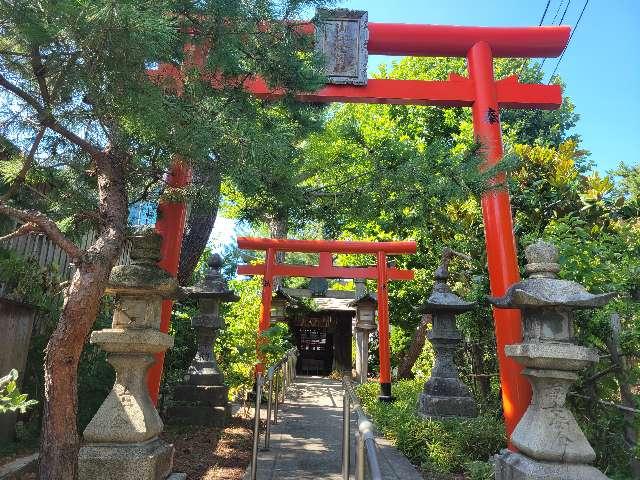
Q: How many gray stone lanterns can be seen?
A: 4